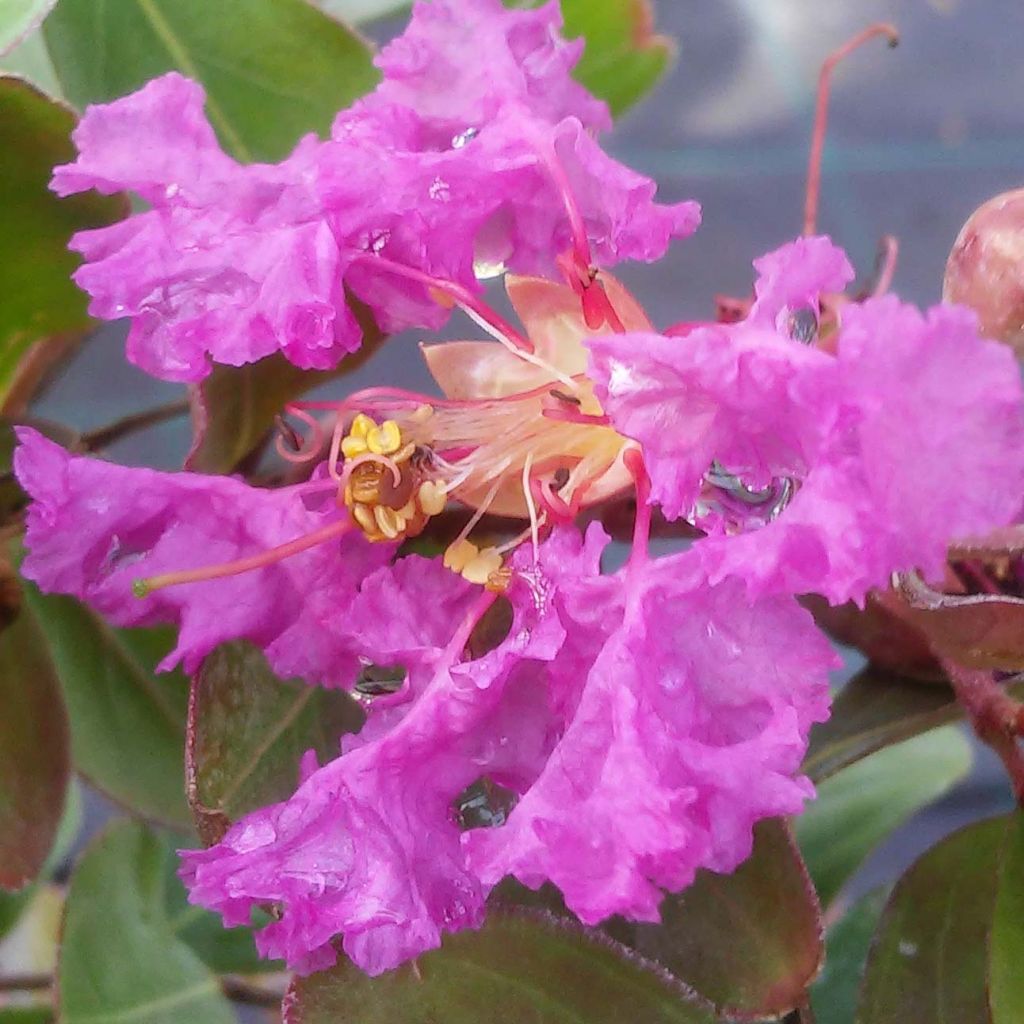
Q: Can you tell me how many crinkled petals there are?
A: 6